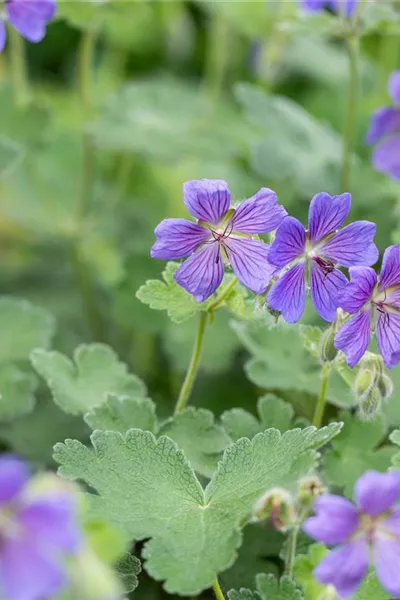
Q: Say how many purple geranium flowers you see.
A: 8